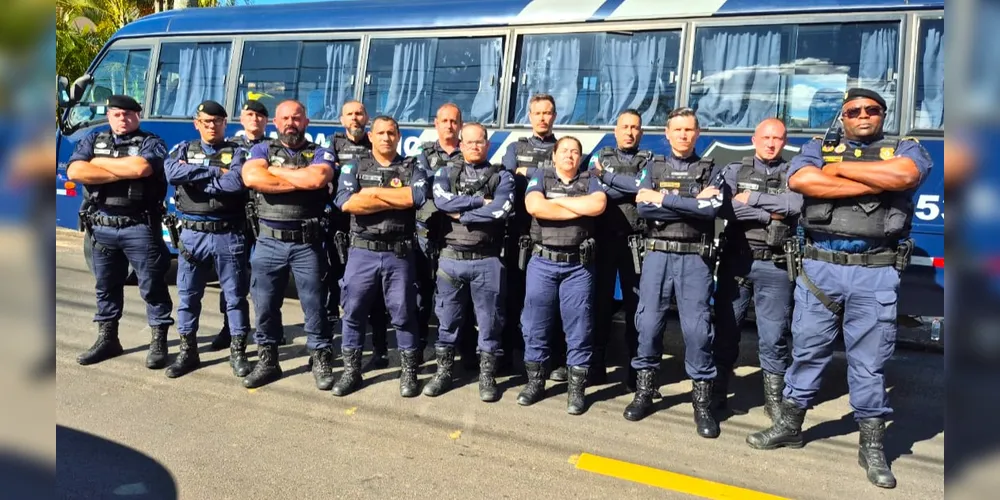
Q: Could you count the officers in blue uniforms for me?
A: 14